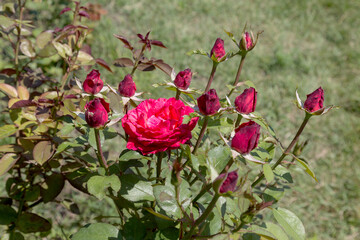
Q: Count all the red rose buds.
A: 11